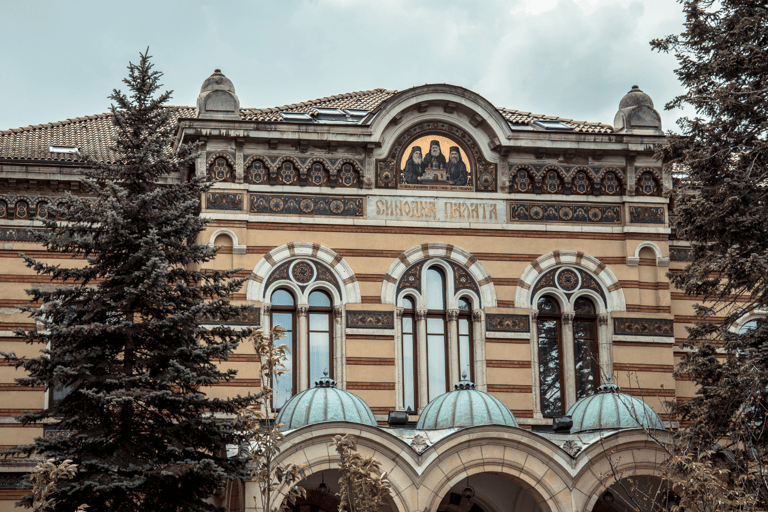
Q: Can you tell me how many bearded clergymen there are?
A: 3